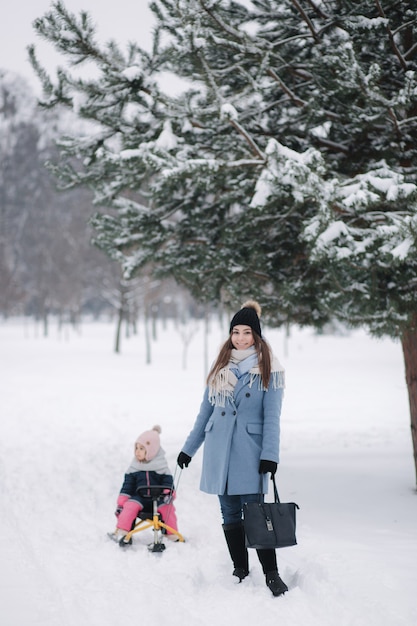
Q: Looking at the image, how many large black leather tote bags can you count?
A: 1